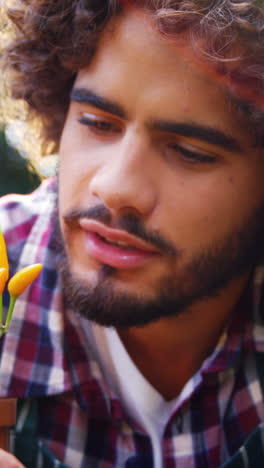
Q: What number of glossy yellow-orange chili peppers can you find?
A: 3